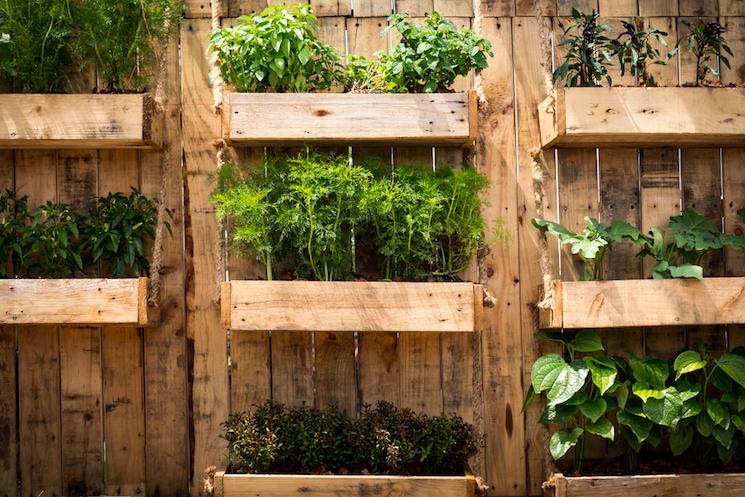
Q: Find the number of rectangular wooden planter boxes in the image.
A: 8